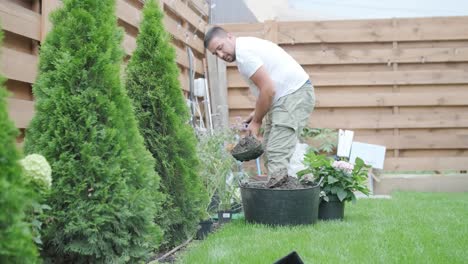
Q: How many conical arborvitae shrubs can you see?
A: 3